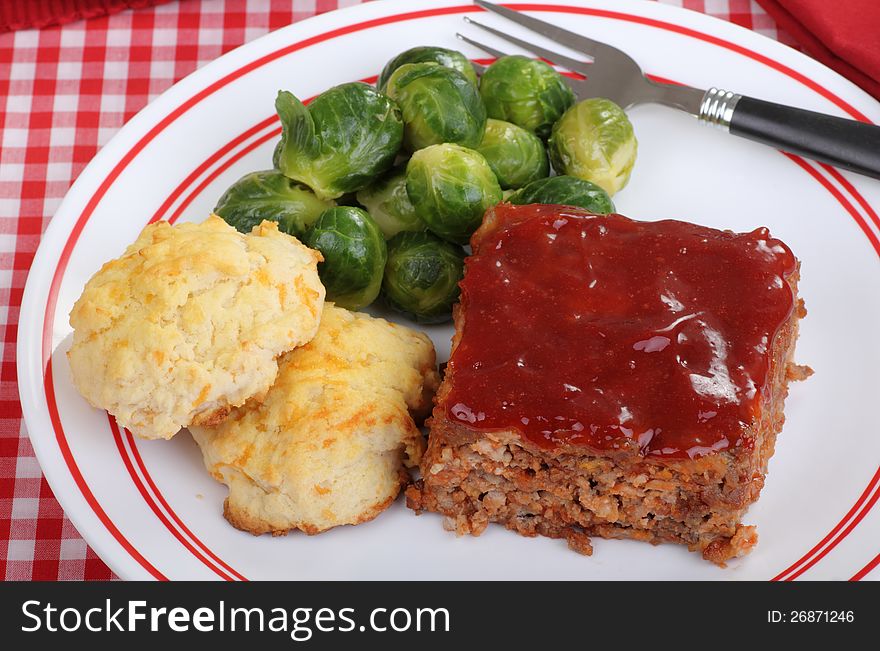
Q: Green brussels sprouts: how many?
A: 12